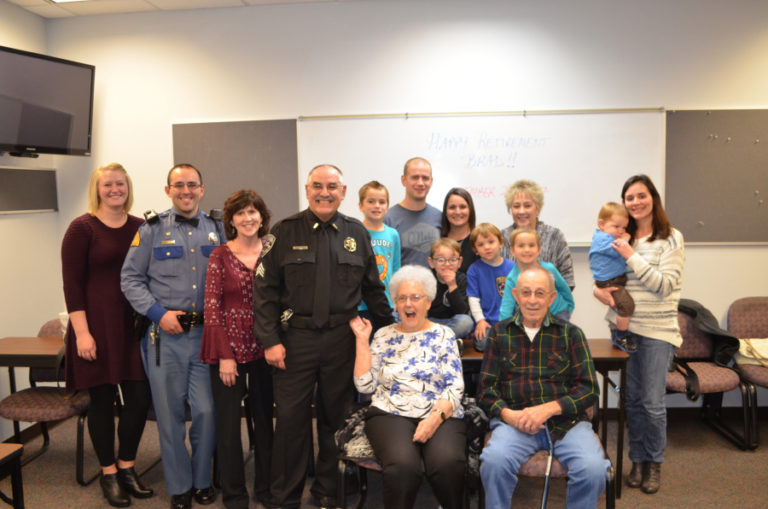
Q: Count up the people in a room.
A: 15